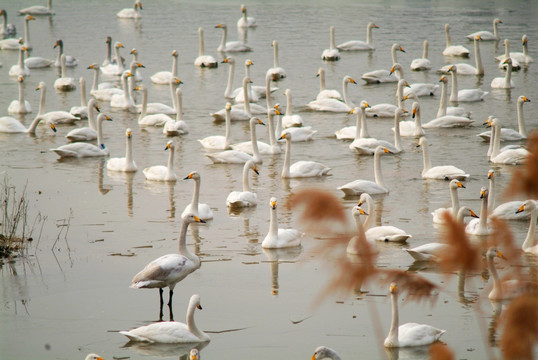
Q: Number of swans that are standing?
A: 1